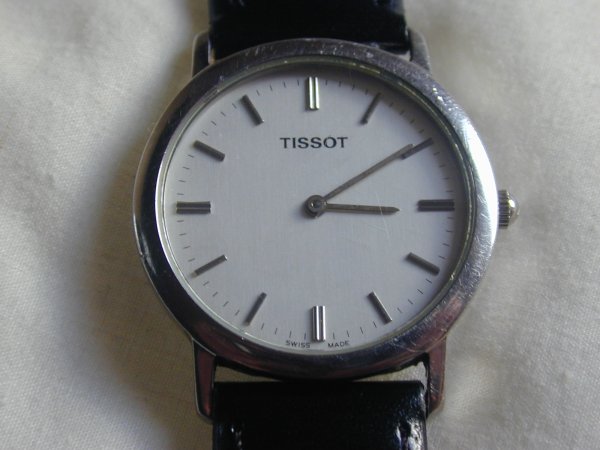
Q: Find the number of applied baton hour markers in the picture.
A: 12